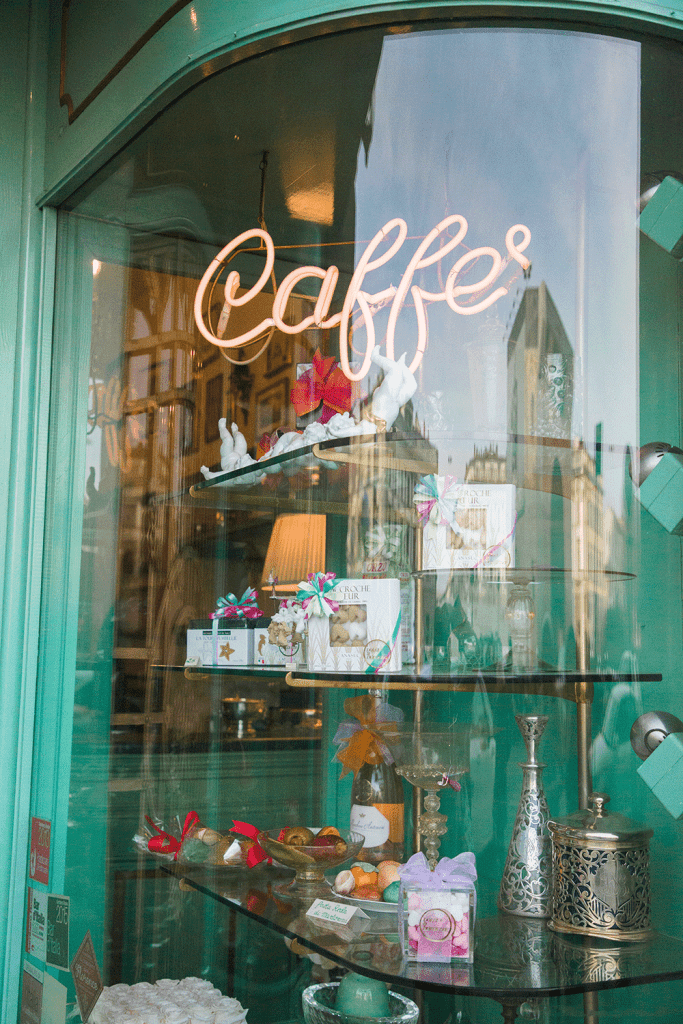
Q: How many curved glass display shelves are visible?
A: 3